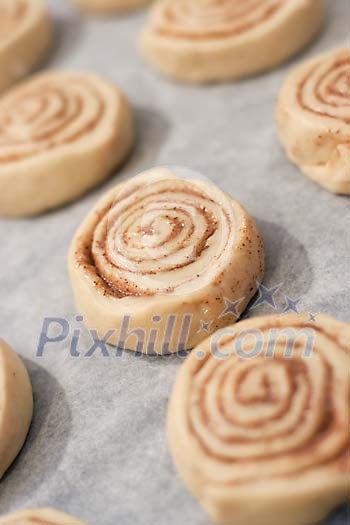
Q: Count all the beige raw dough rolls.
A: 9